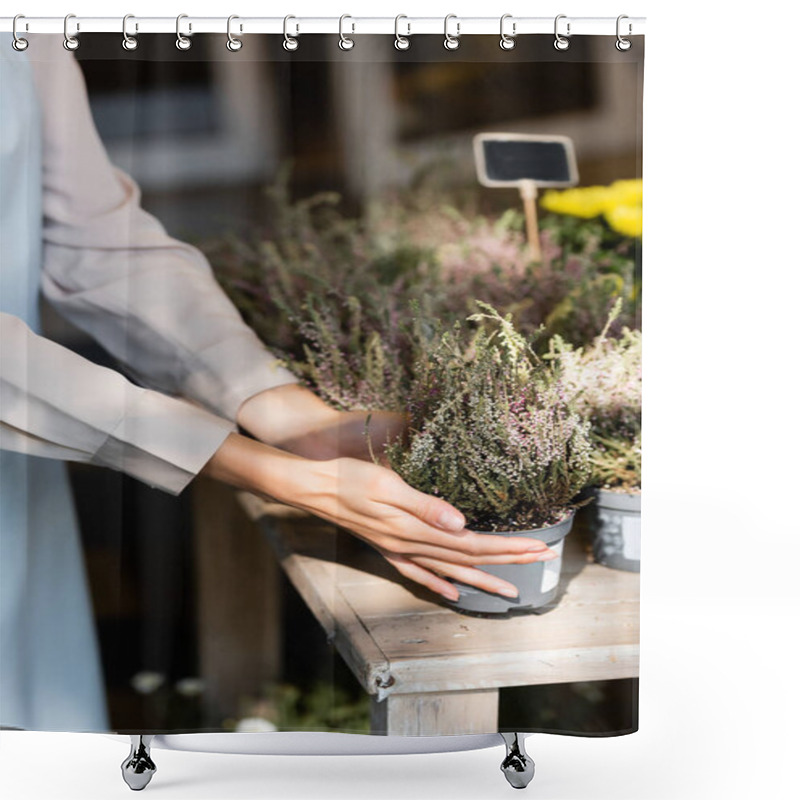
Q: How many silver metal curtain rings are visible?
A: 12